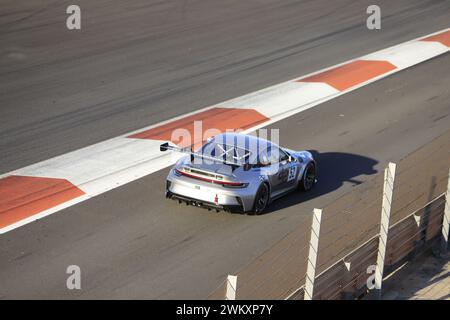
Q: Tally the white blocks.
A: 3